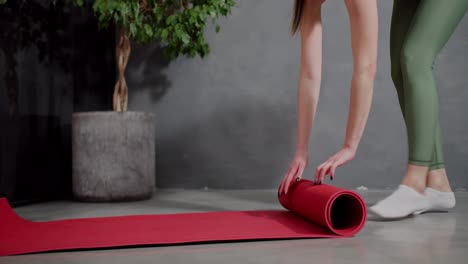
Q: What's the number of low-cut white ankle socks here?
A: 2